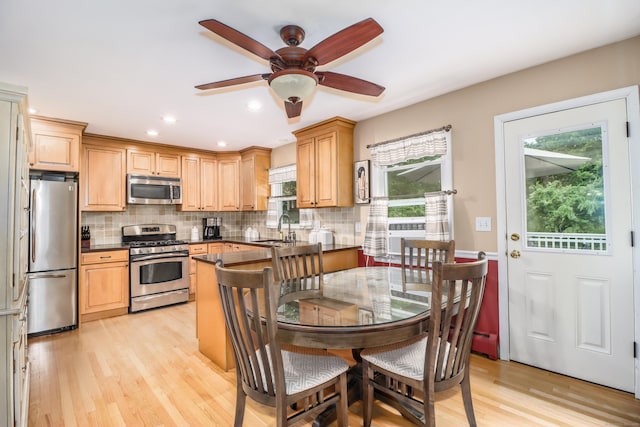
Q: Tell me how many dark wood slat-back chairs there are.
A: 4